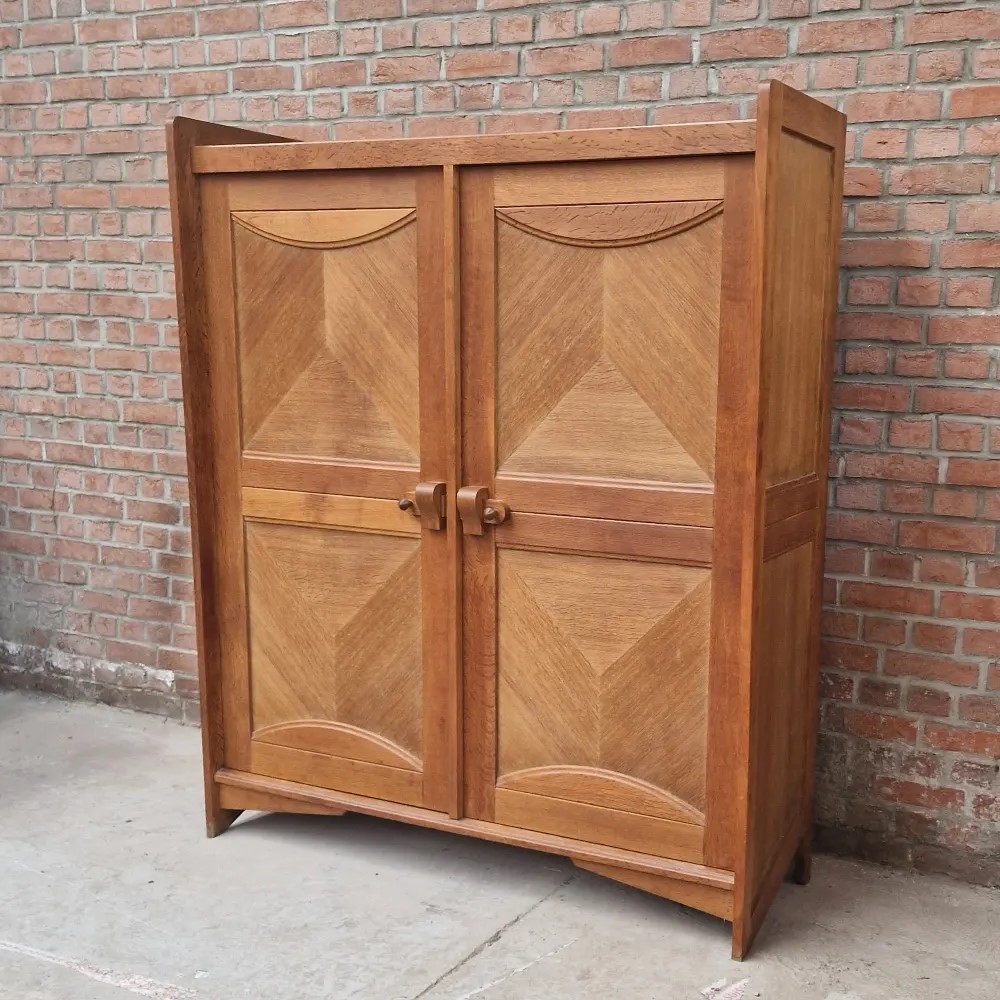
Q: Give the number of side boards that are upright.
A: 2